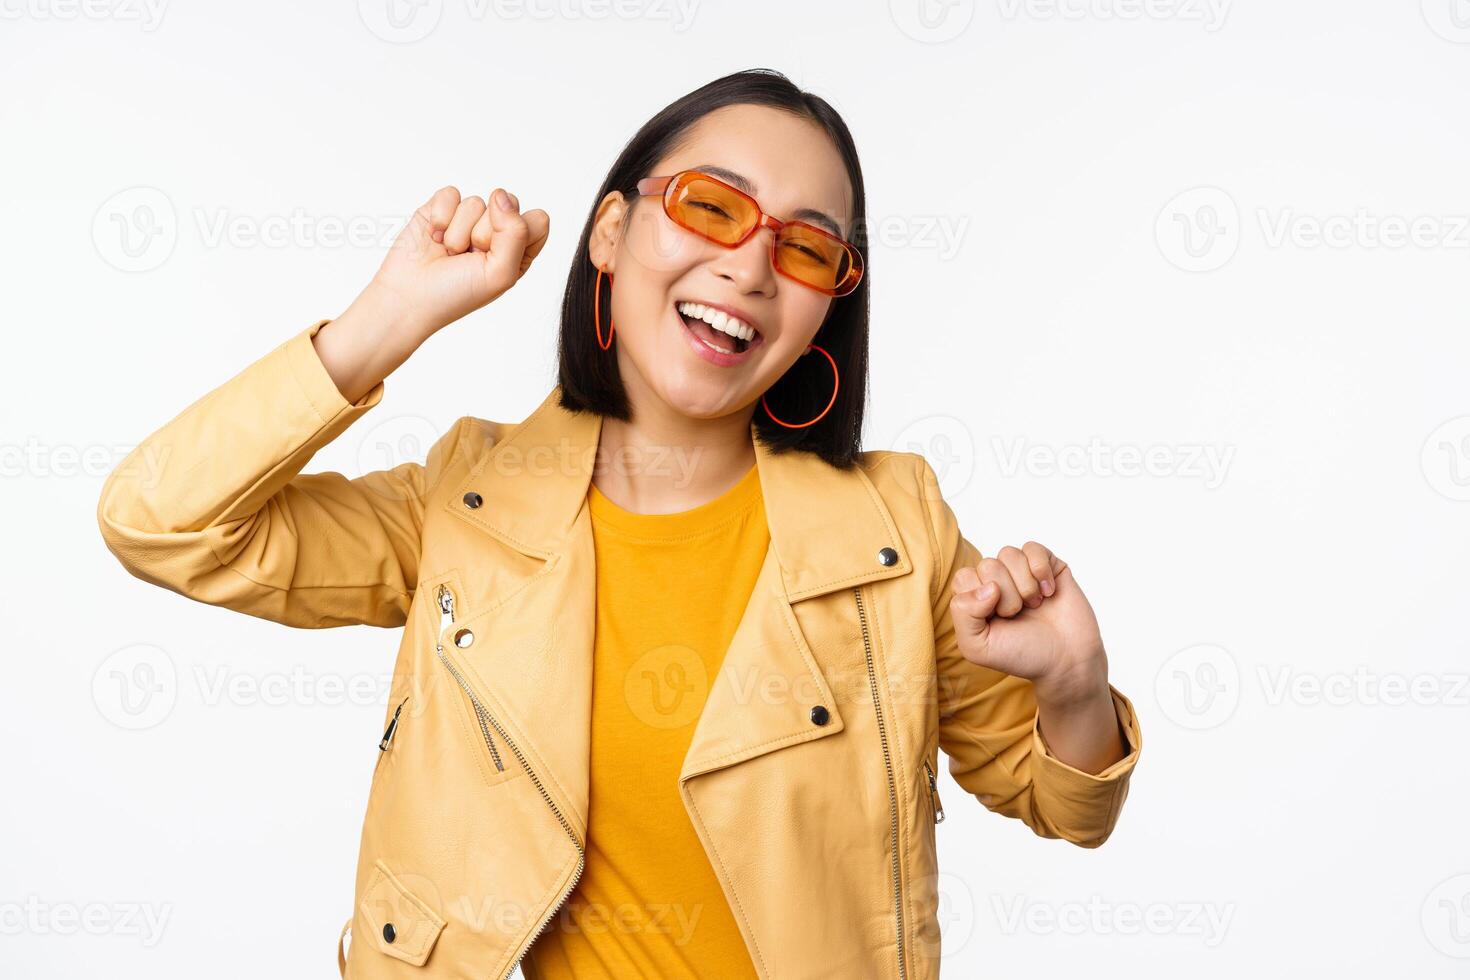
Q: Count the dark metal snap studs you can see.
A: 5